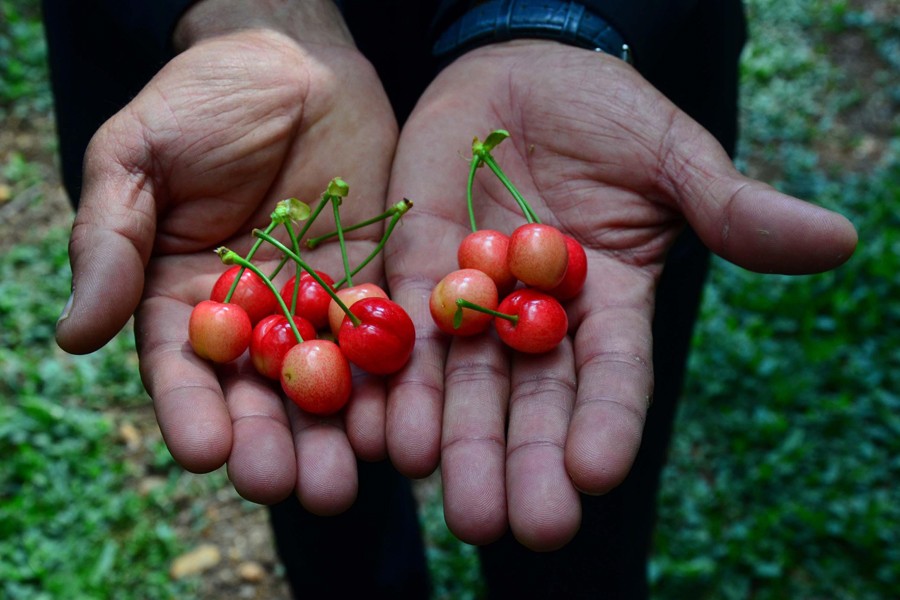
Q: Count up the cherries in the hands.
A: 12